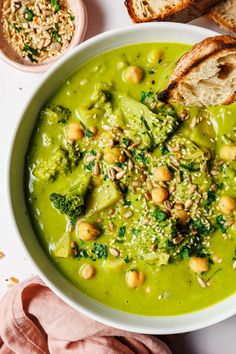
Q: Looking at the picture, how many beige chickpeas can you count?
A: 13